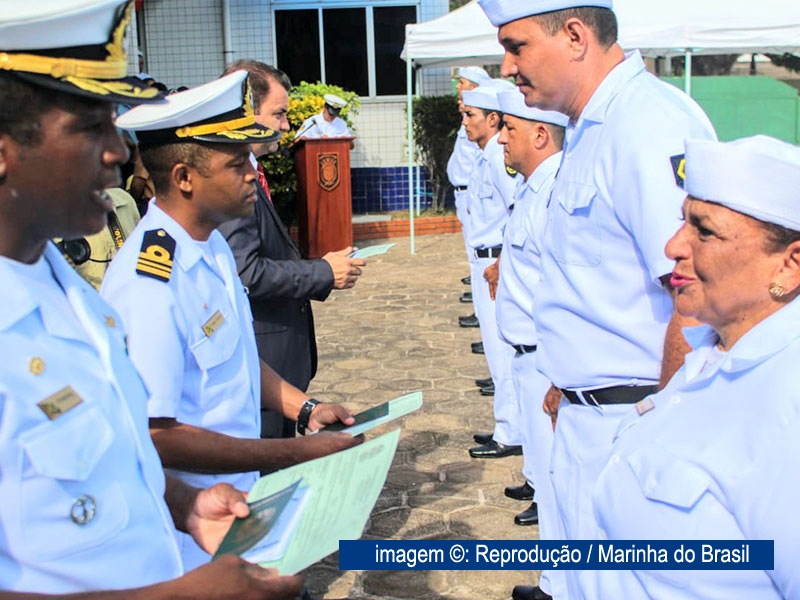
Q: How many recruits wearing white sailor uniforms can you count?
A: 5